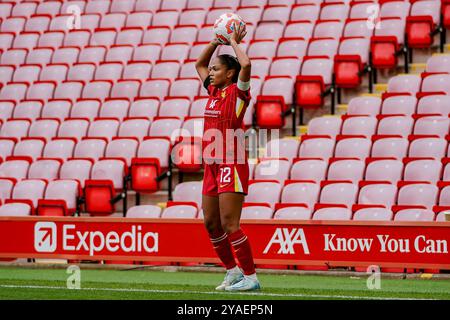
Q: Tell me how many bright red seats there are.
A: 10